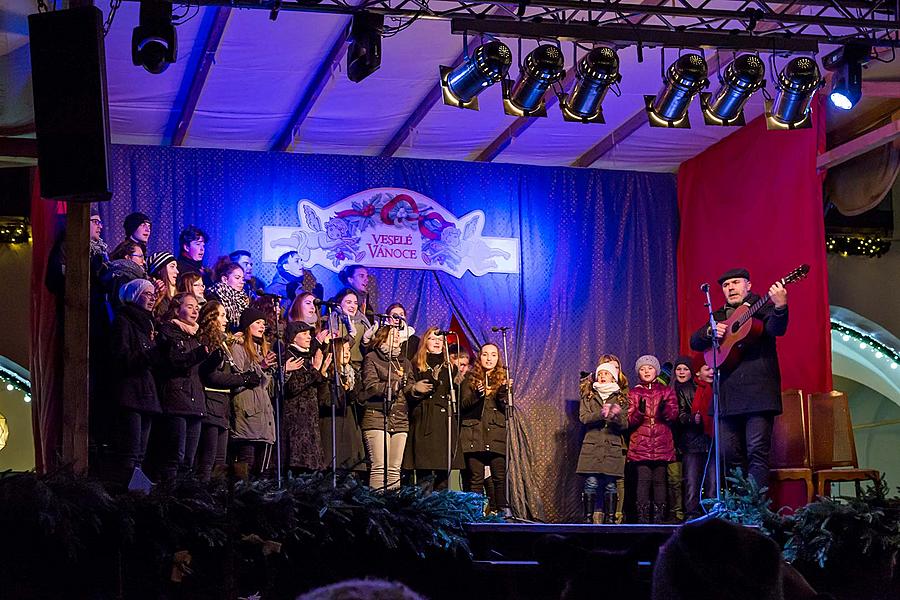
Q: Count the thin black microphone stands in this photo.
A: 6